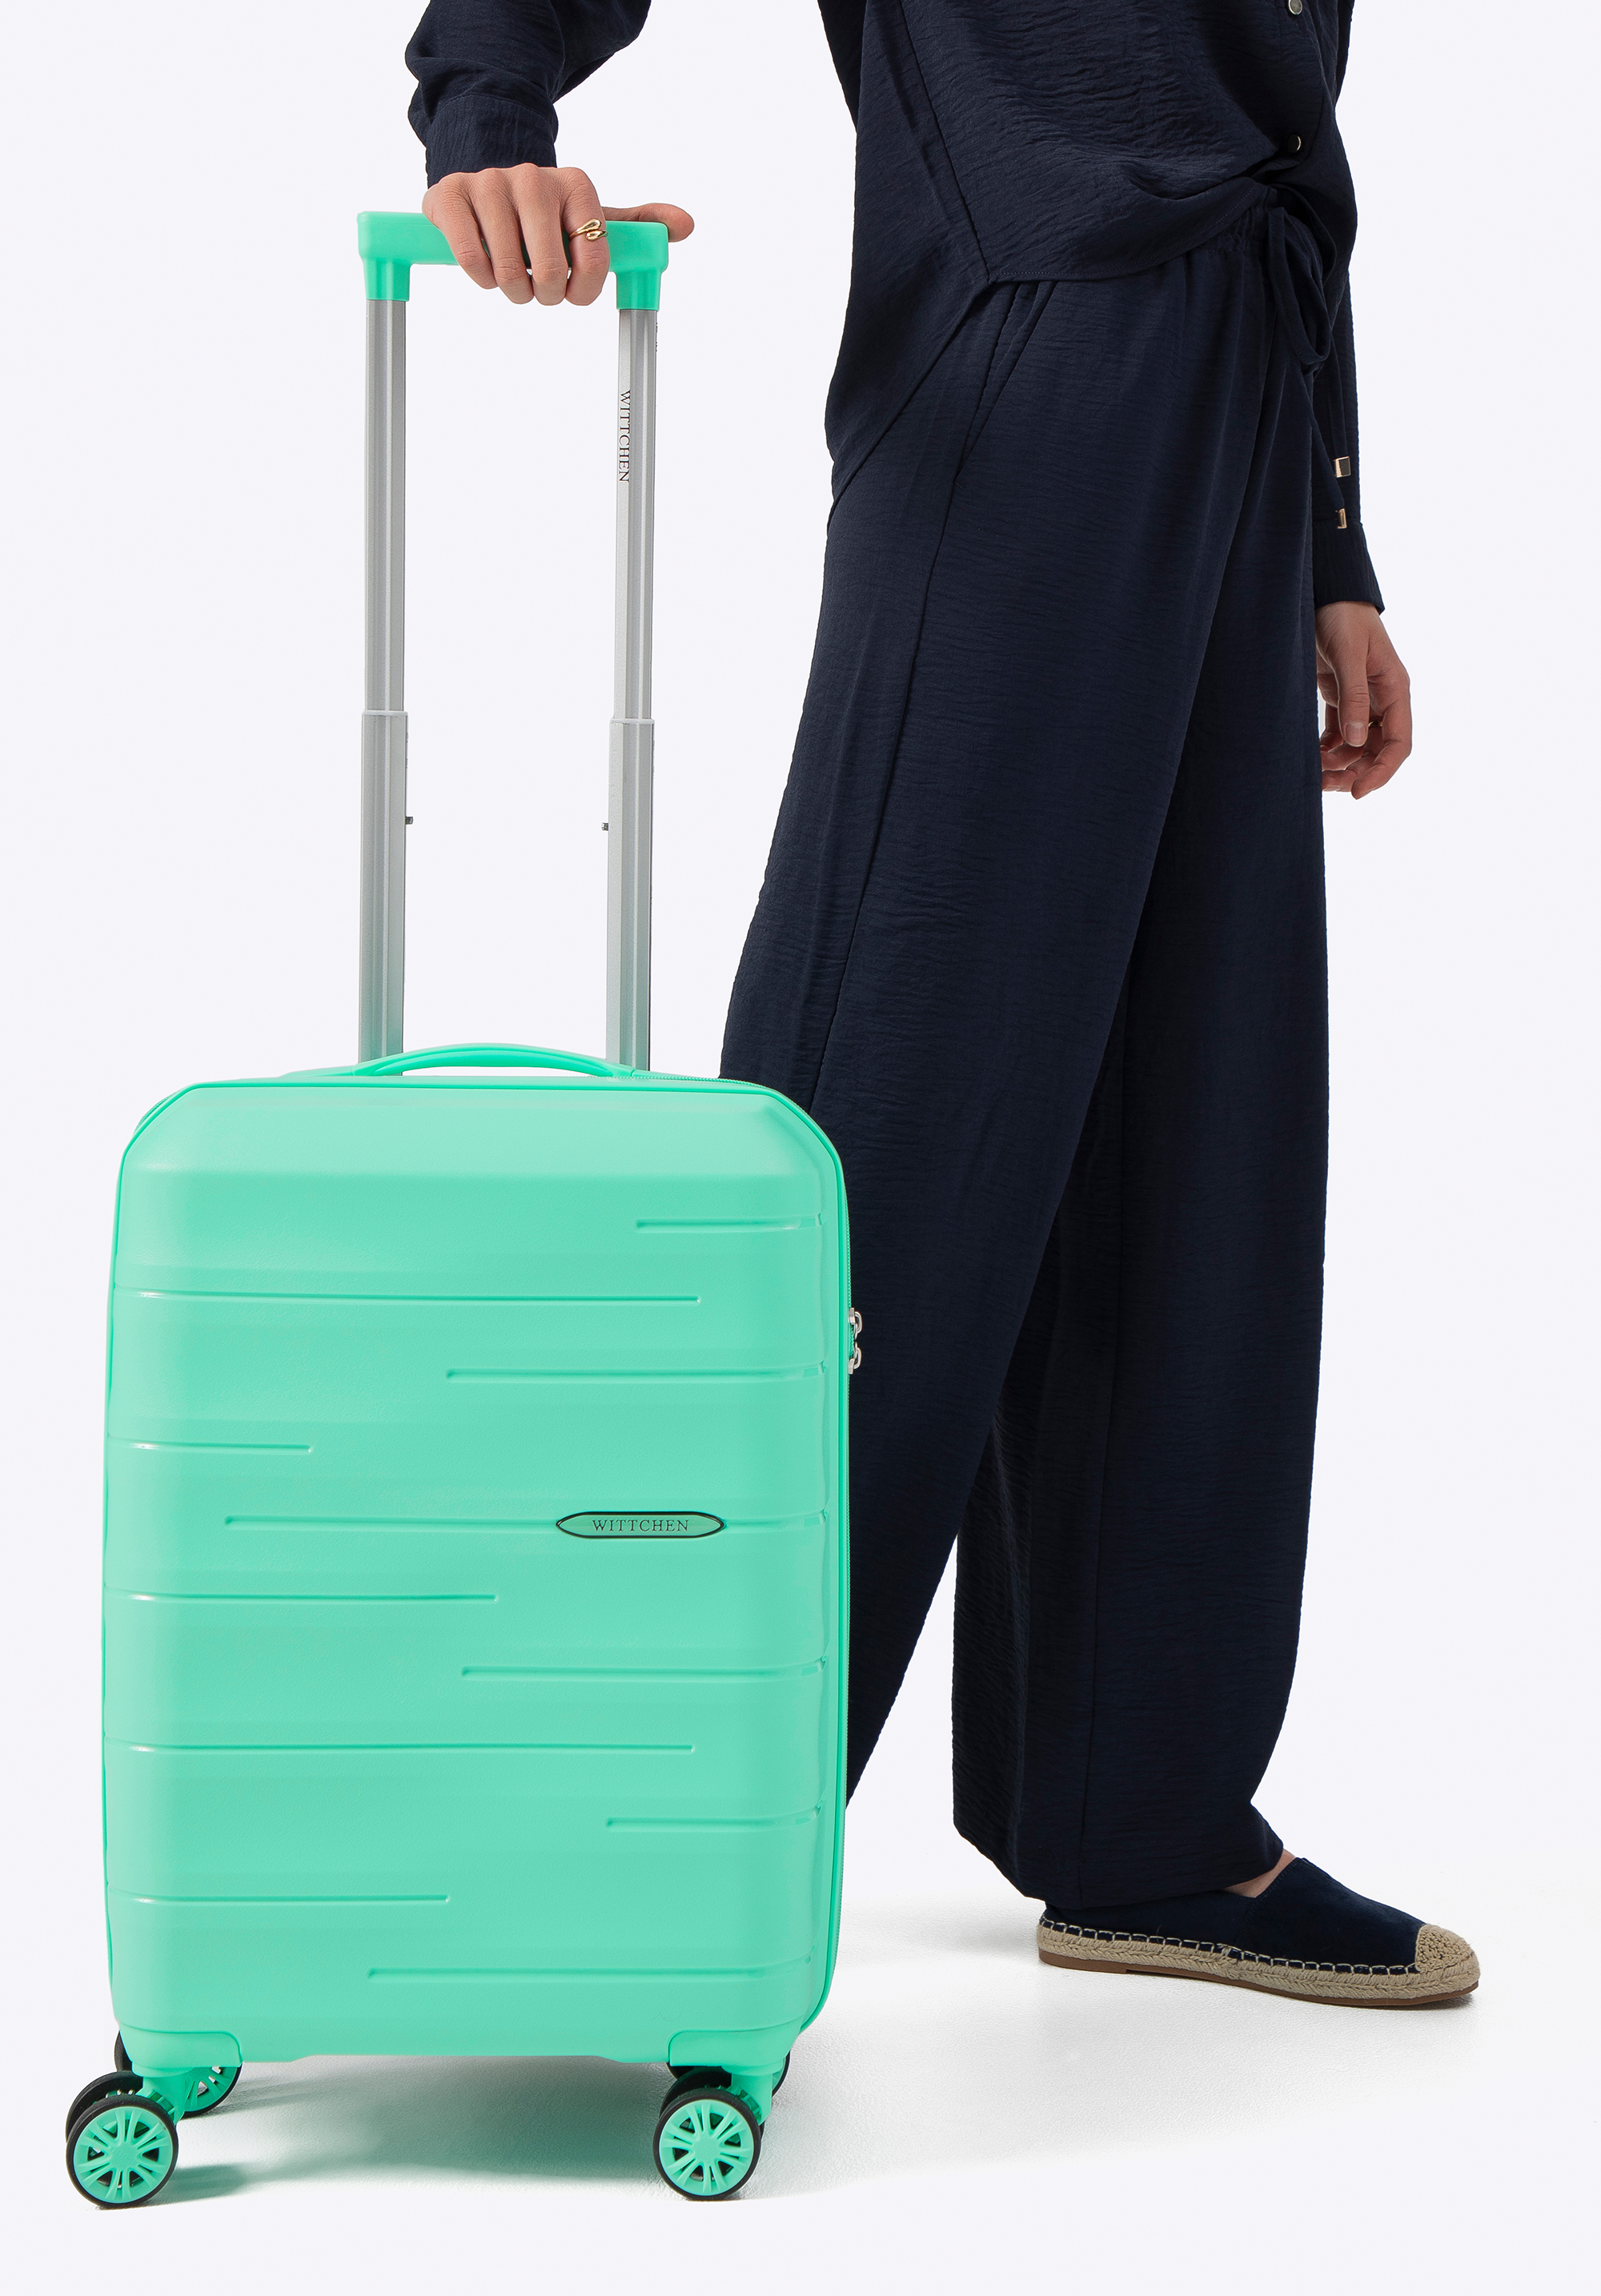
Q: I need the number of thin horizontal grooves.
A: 11